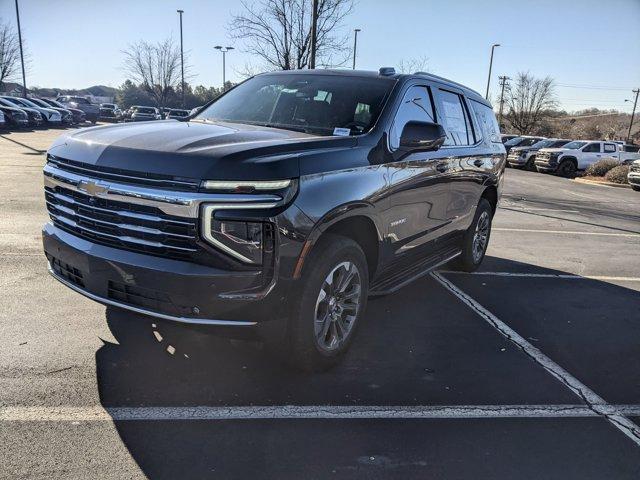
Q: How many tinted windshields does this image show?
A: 1